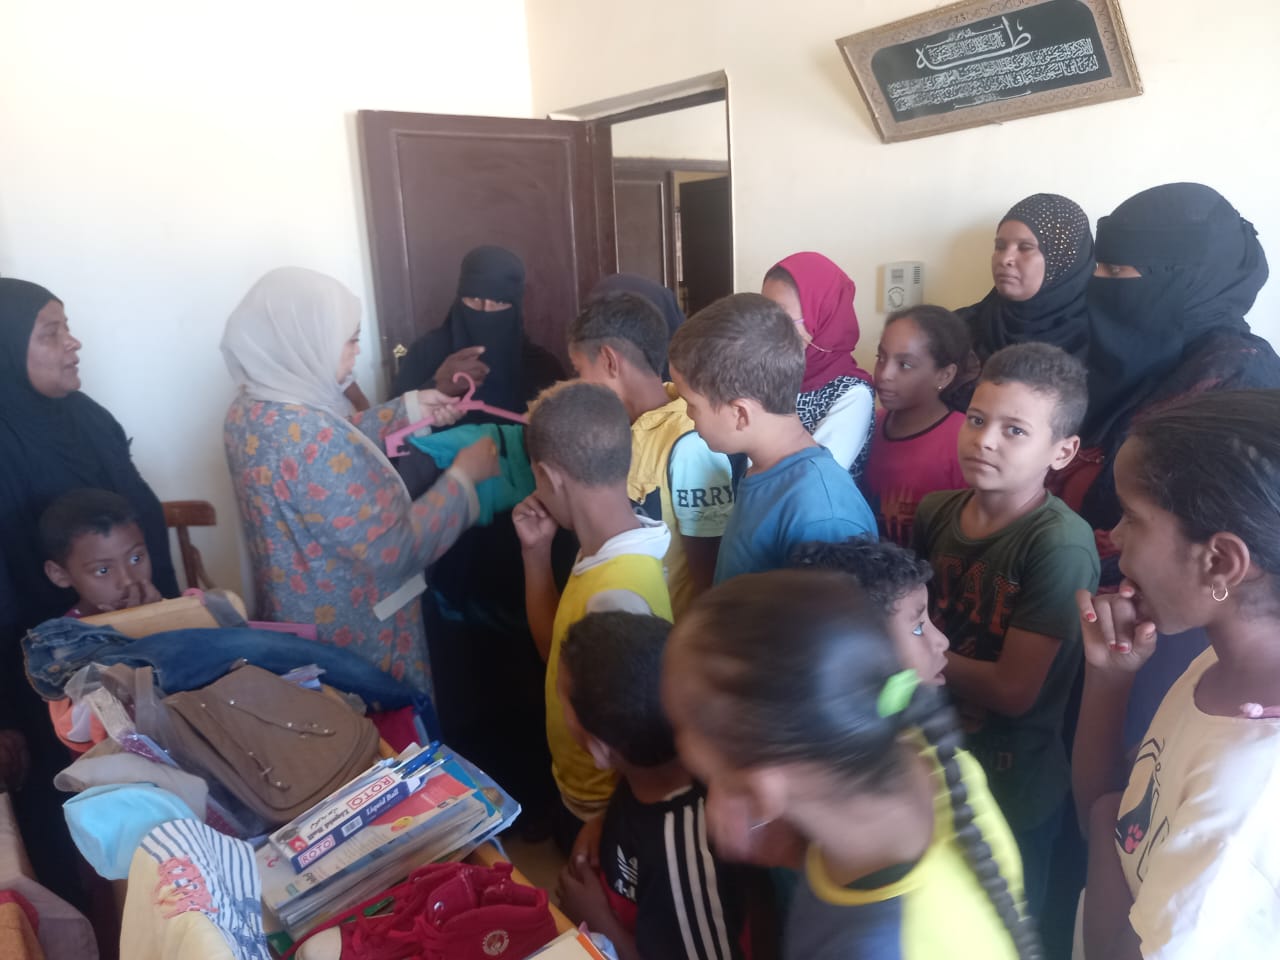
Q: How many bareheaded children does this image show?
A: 10